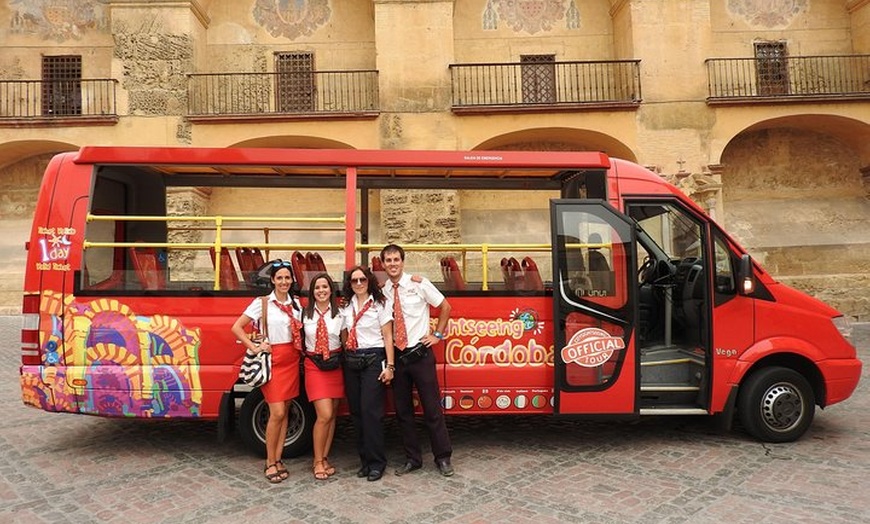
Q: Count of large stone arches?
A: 4